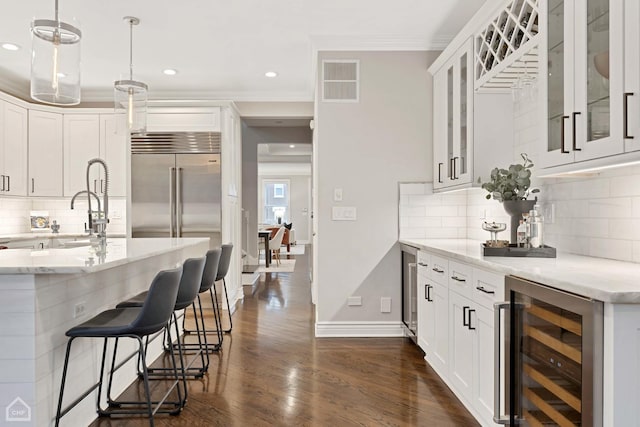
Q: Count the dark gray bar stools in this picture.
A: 4